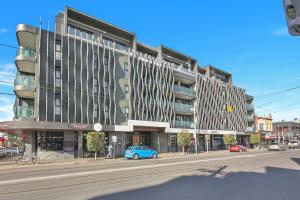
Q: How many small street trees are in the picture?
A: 4